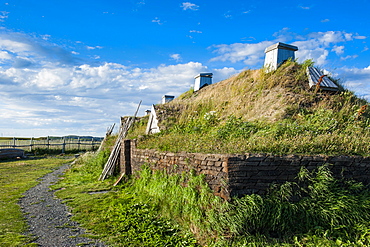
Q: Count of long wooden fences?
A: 1